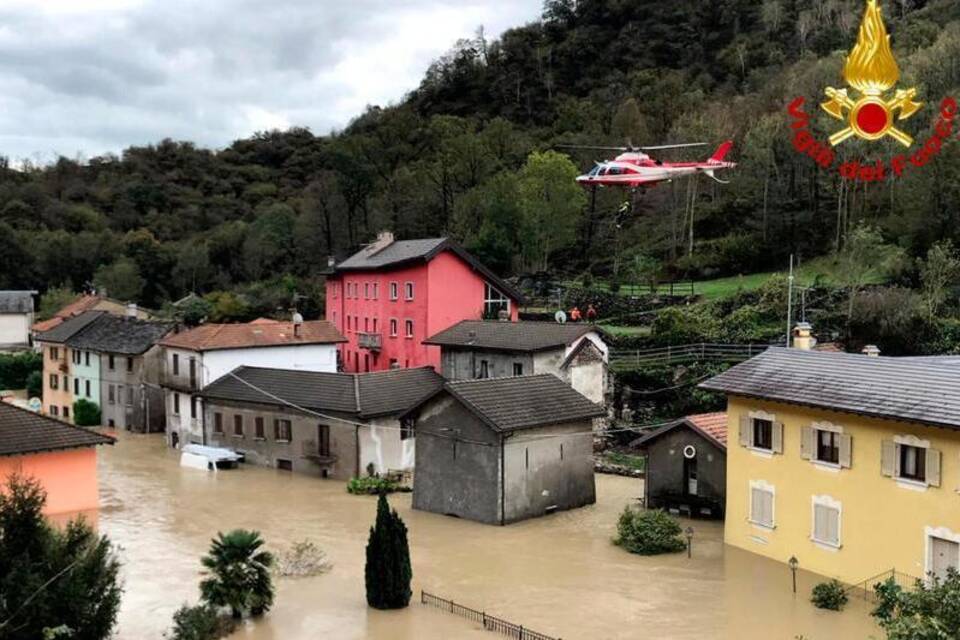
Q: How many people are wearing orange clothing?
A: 2